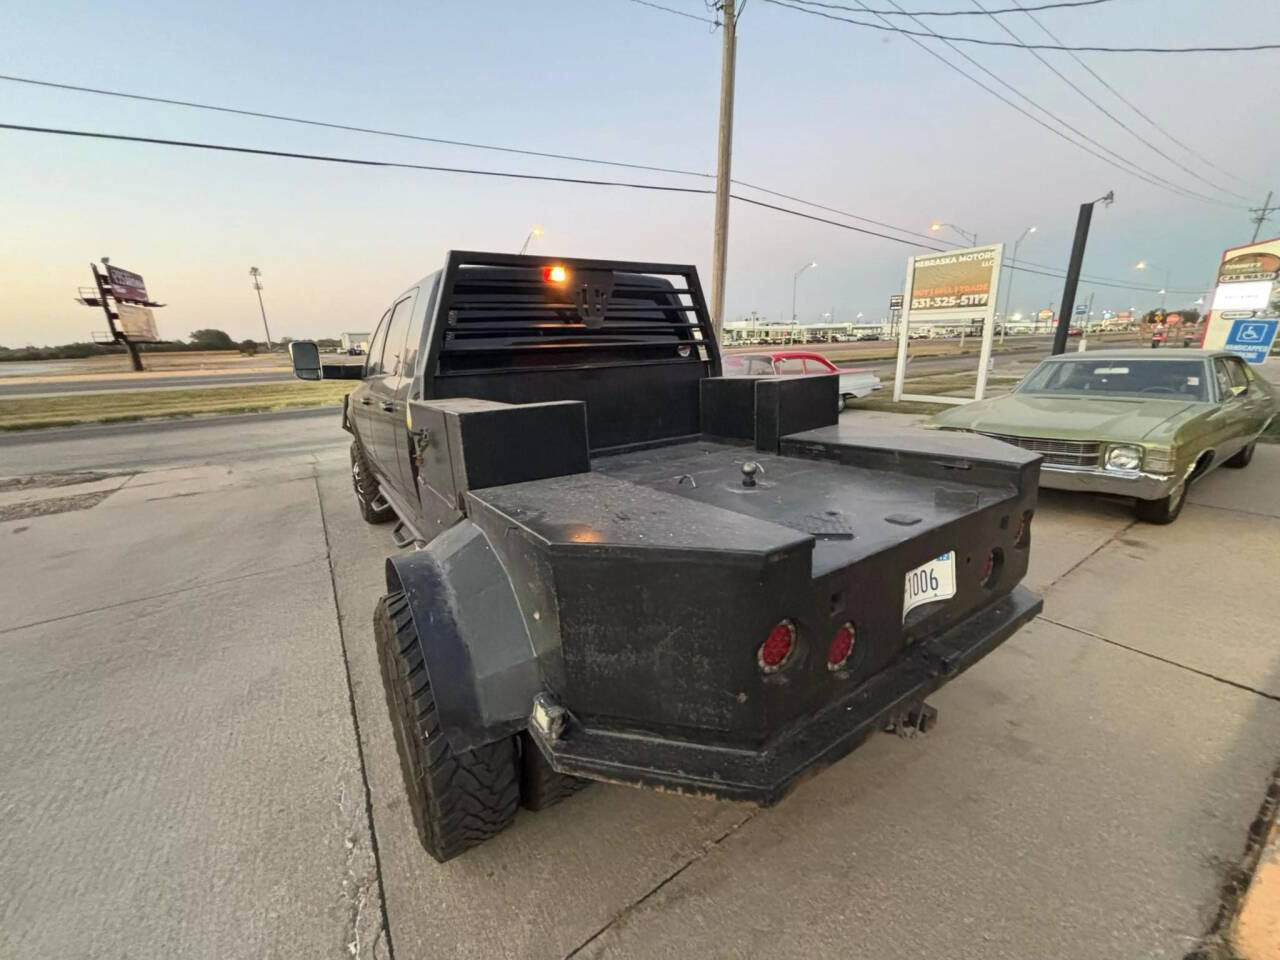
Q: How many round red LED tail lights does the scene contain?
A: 4